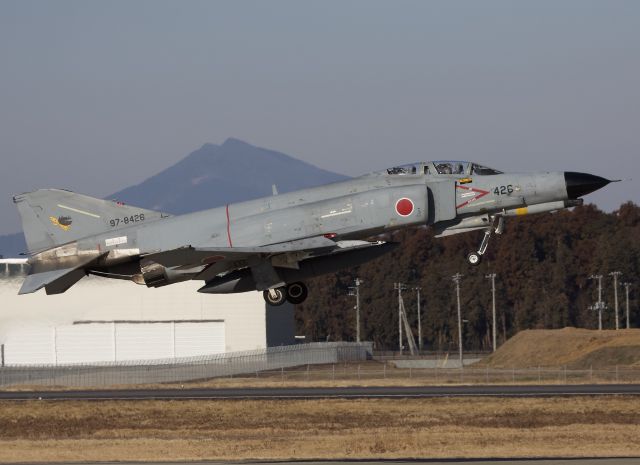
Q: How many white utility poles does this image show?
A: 8